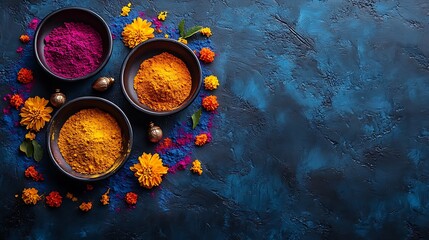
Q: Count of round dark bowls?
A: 3